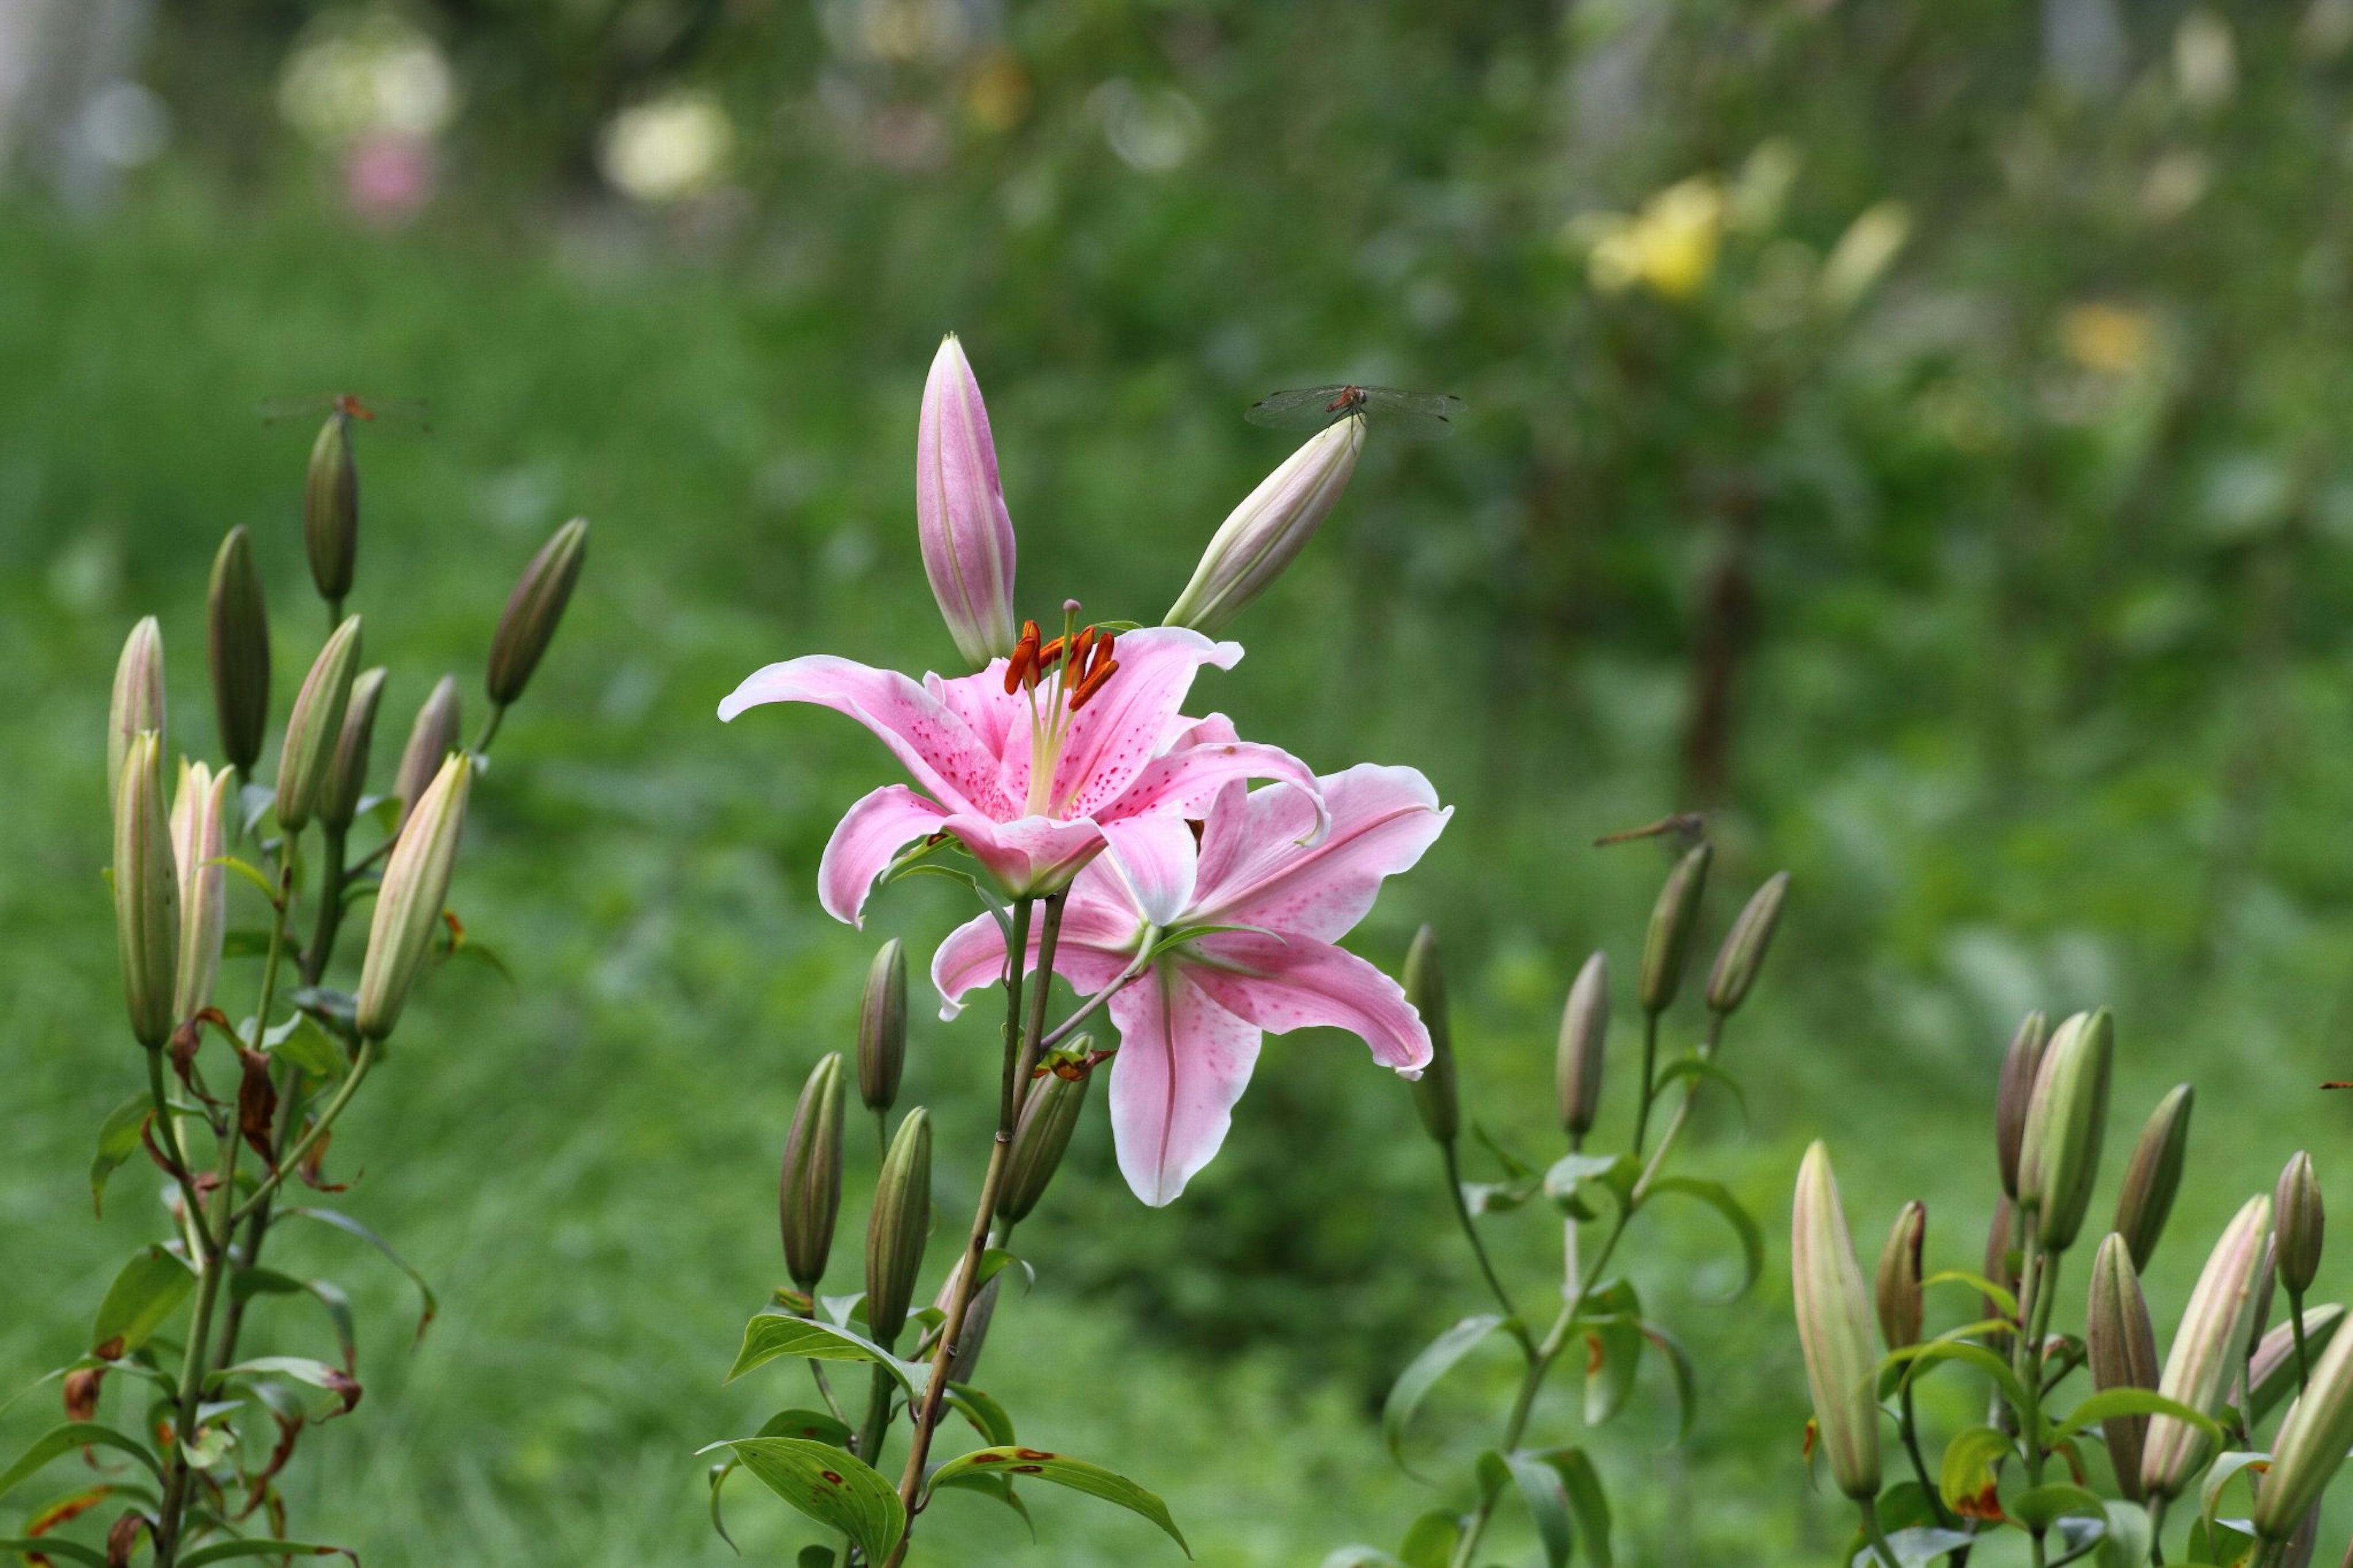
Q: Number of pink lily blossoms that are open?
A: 2